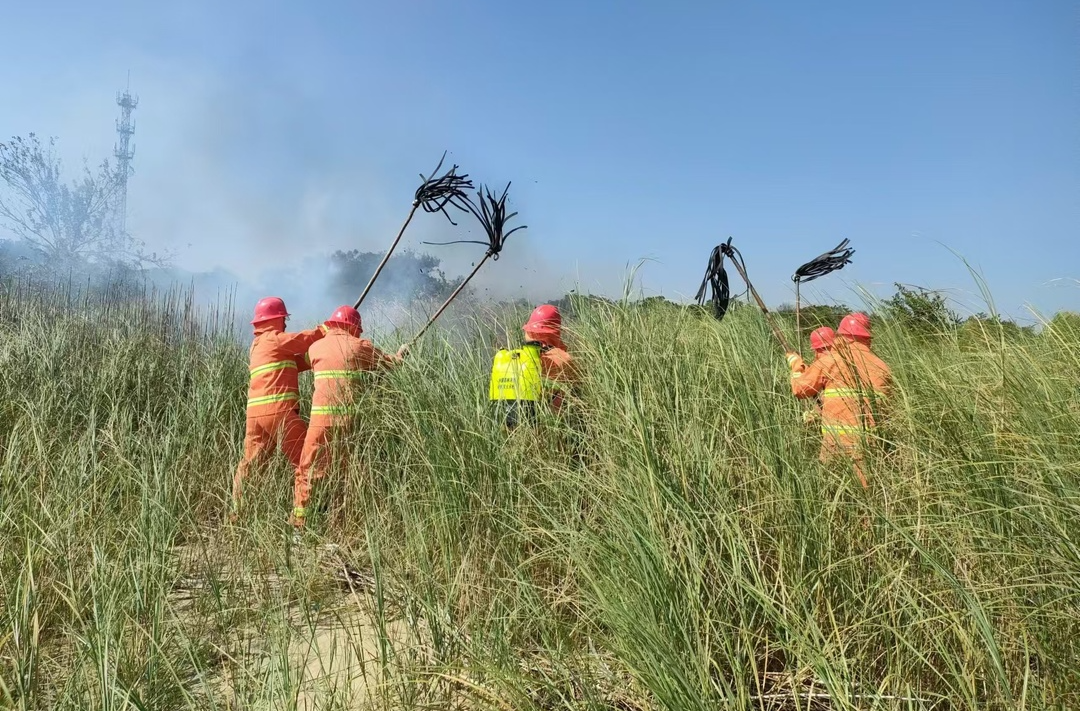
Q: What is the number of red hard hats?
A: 5